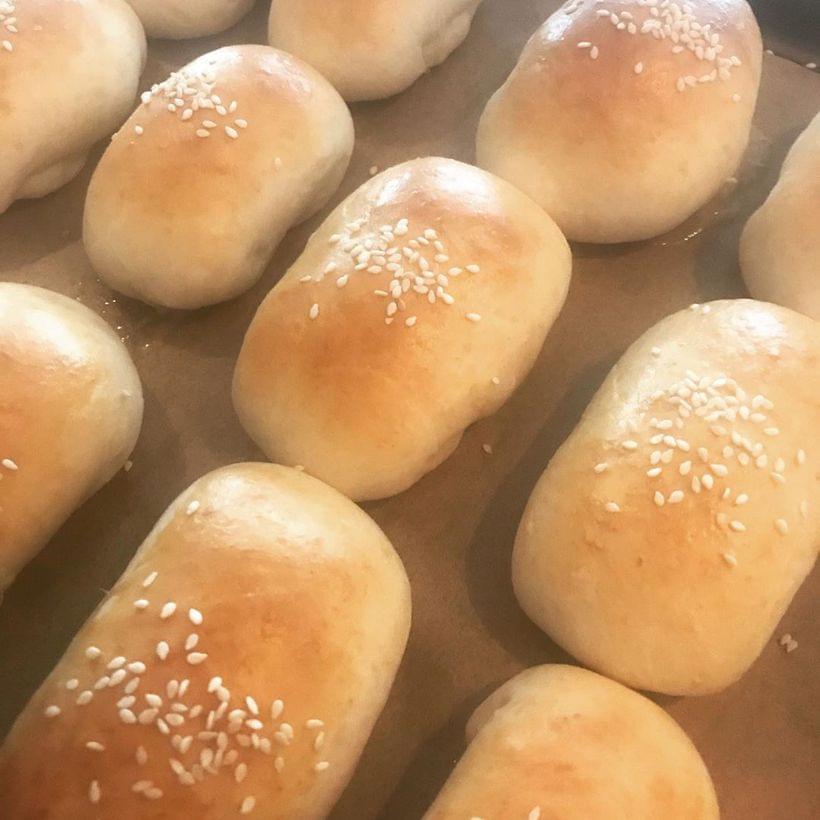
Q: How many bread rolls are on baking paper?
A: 11